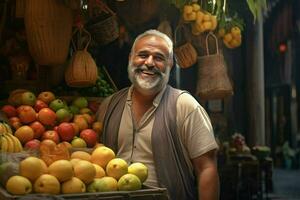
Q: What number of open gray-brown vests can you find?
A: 1